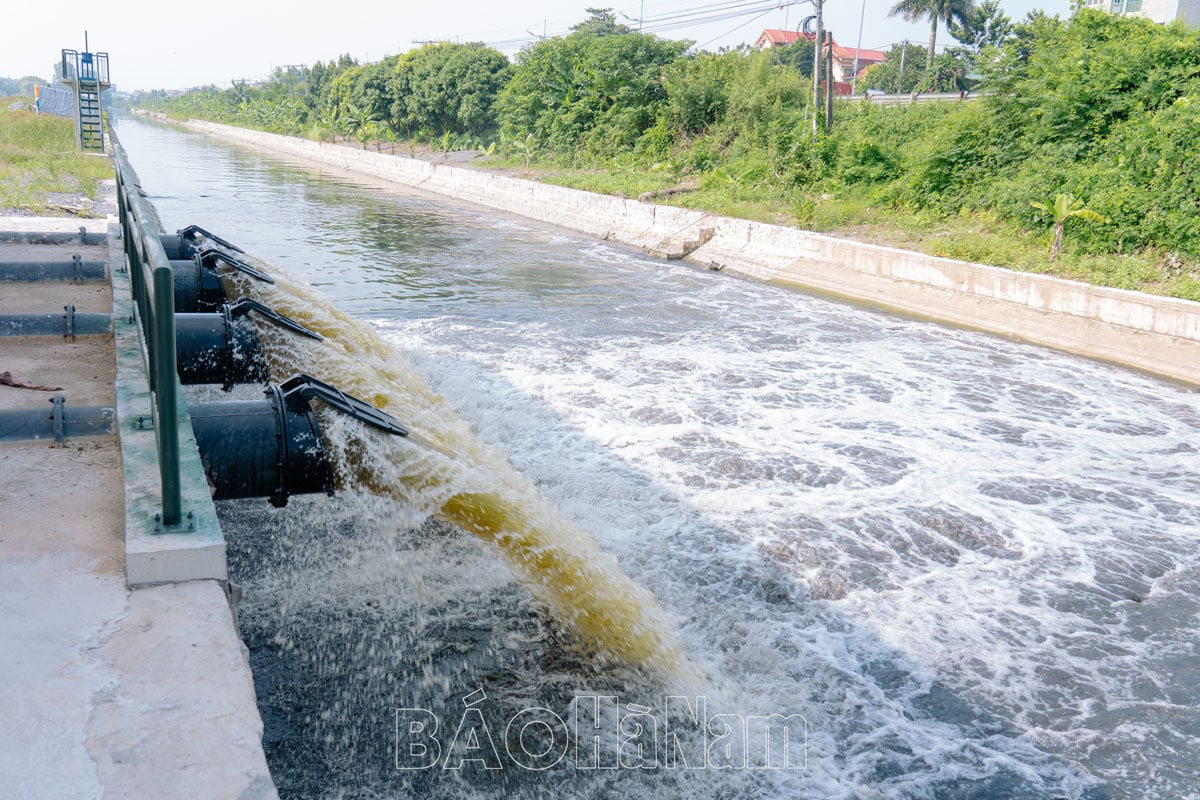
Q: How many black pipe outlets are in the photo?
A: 4